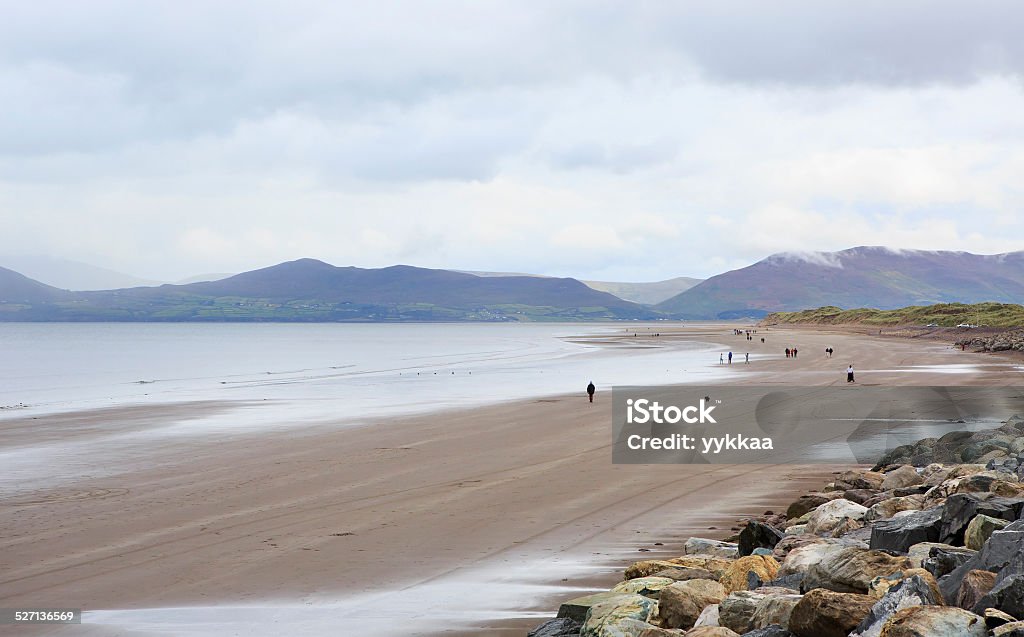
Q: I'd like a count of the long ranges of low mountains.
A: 2